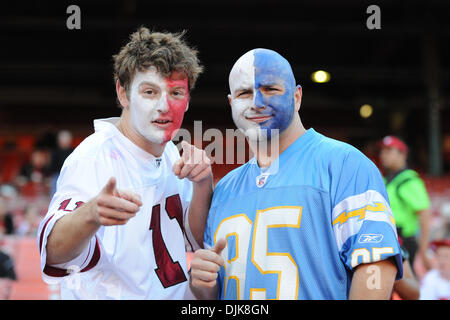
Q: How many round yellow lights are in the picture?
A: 2